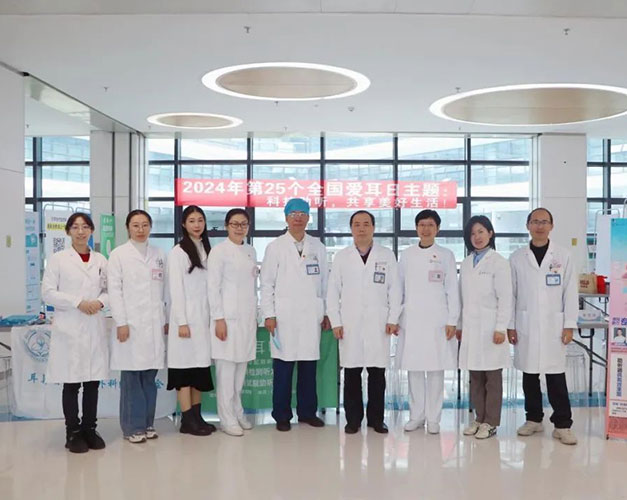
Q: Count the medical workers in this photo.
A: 9